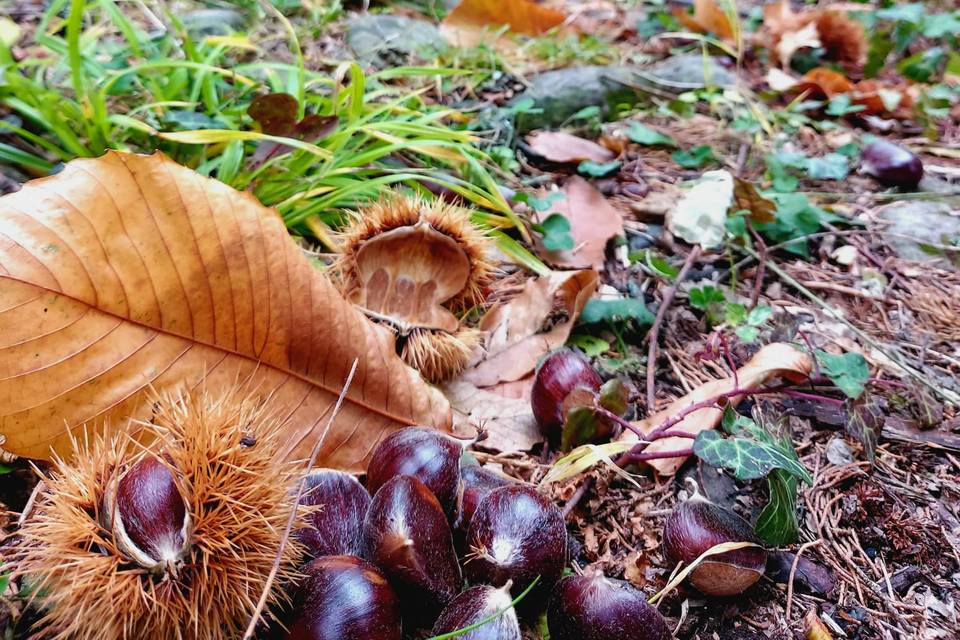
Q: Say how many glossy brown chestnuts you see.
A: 12